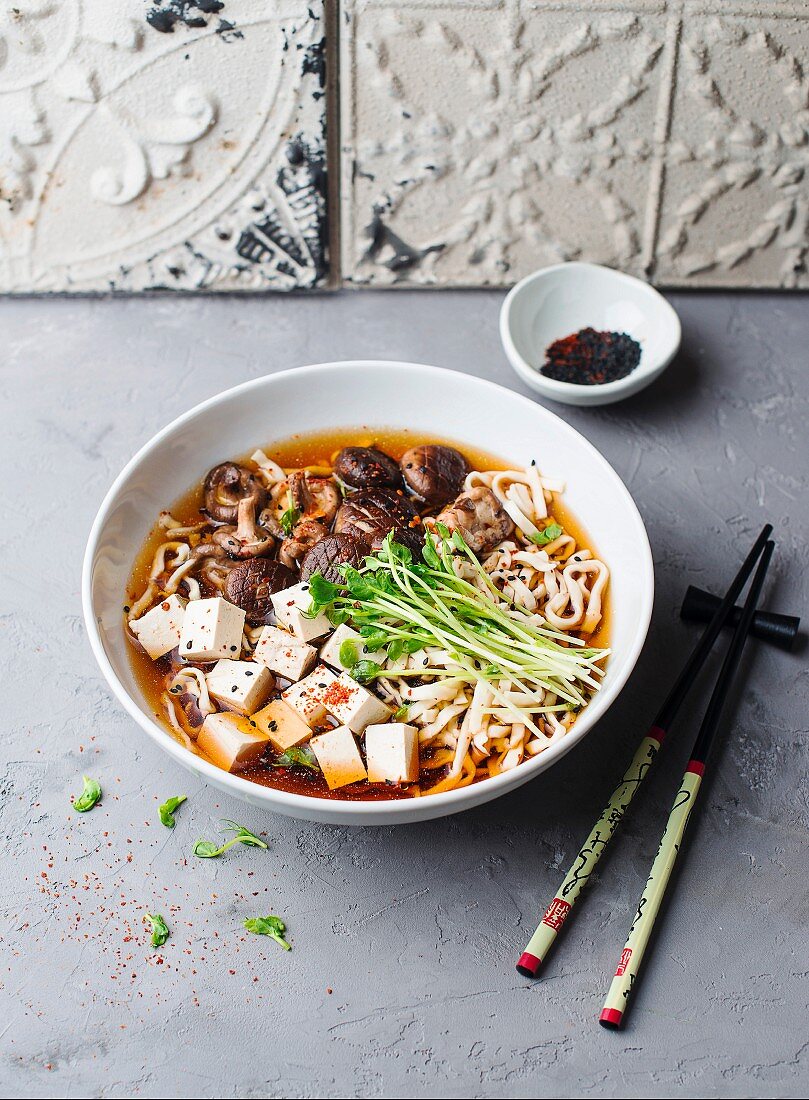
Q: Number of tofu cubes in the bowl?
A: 12